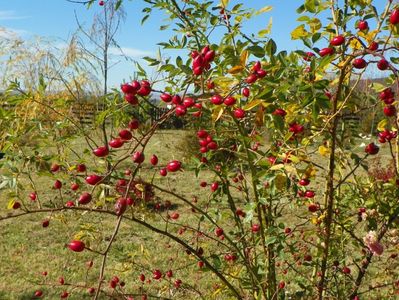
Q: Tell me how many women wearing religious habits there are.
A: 0